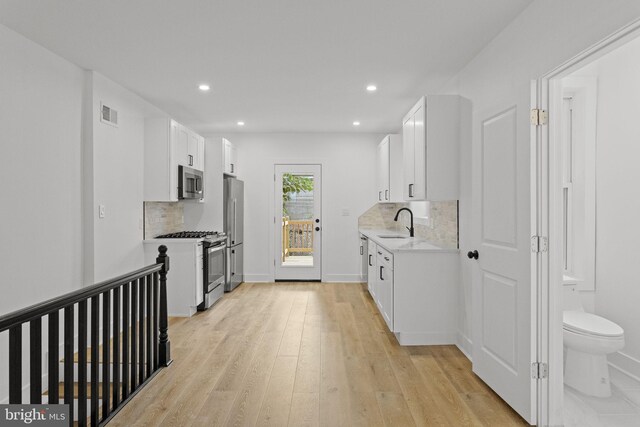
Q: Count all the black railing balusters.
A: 13